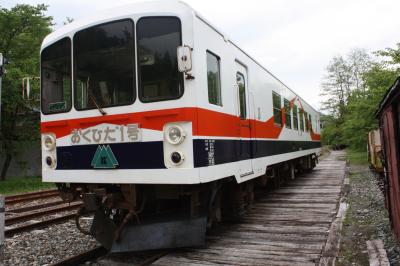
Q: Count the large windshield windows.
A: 3